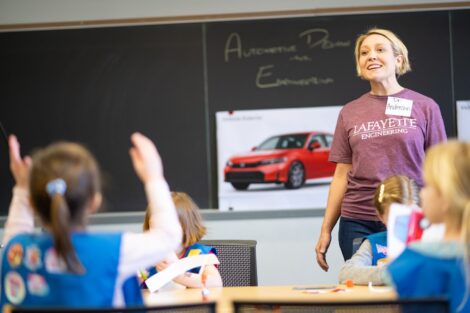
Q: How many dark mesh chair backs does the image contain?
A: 3